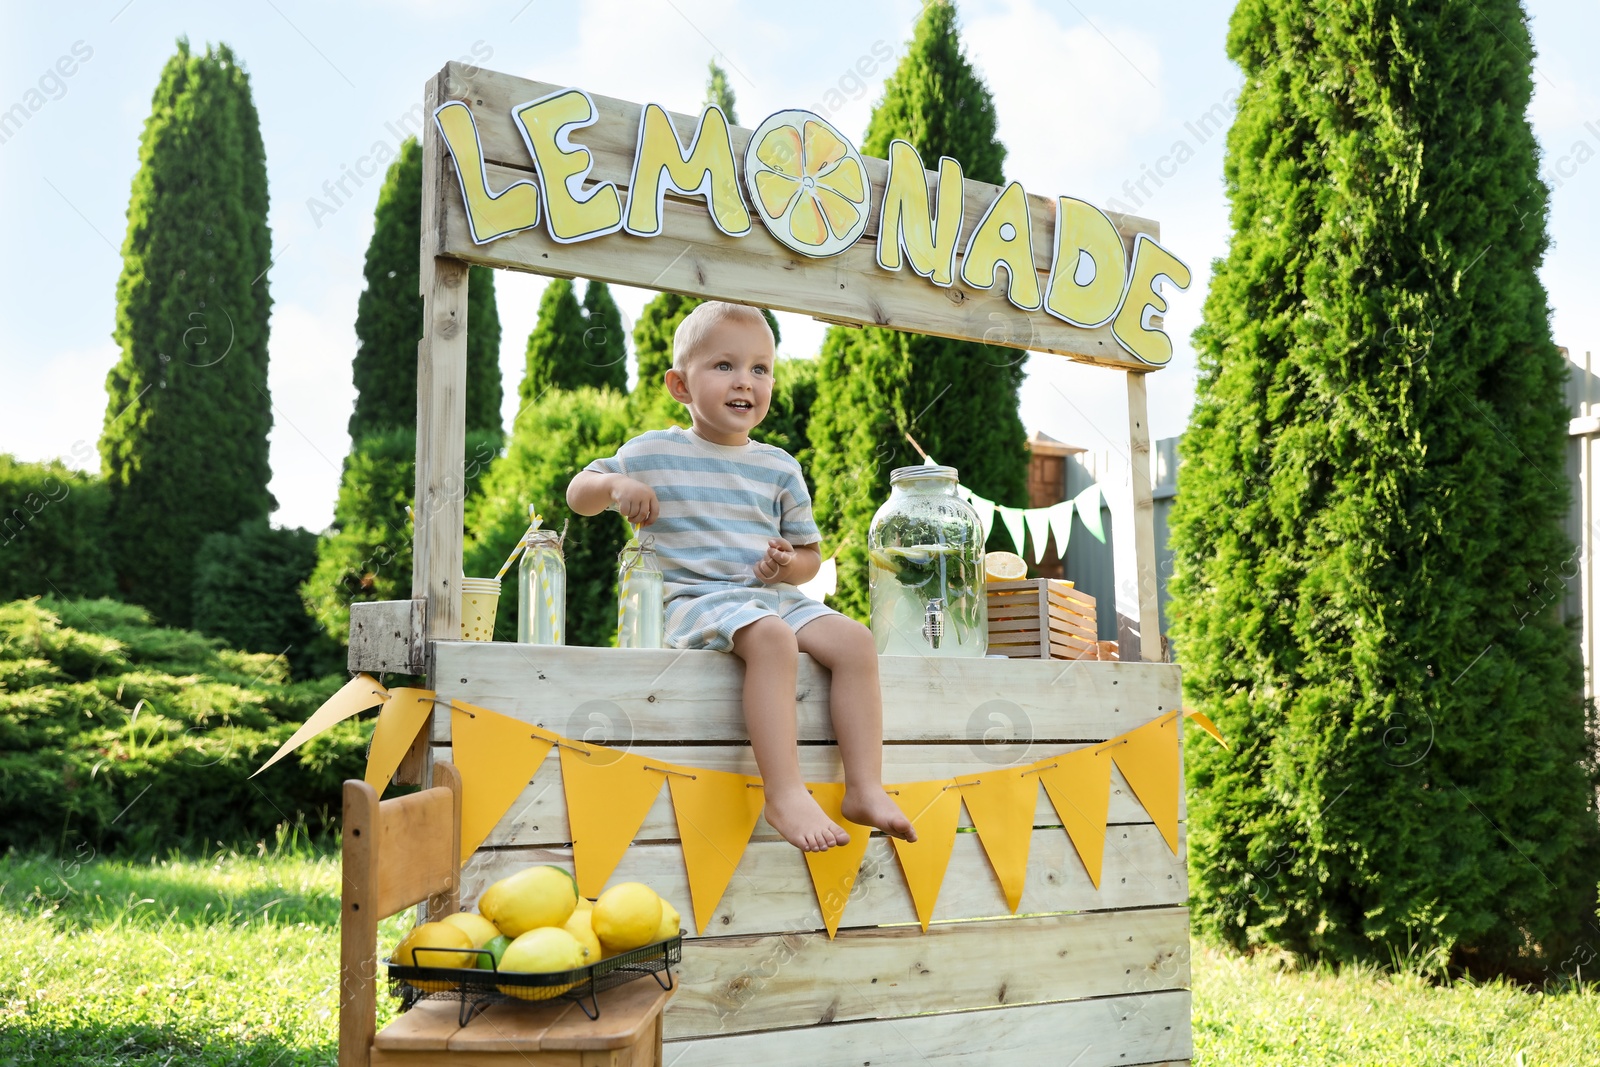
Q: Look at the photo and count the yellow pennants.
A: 11